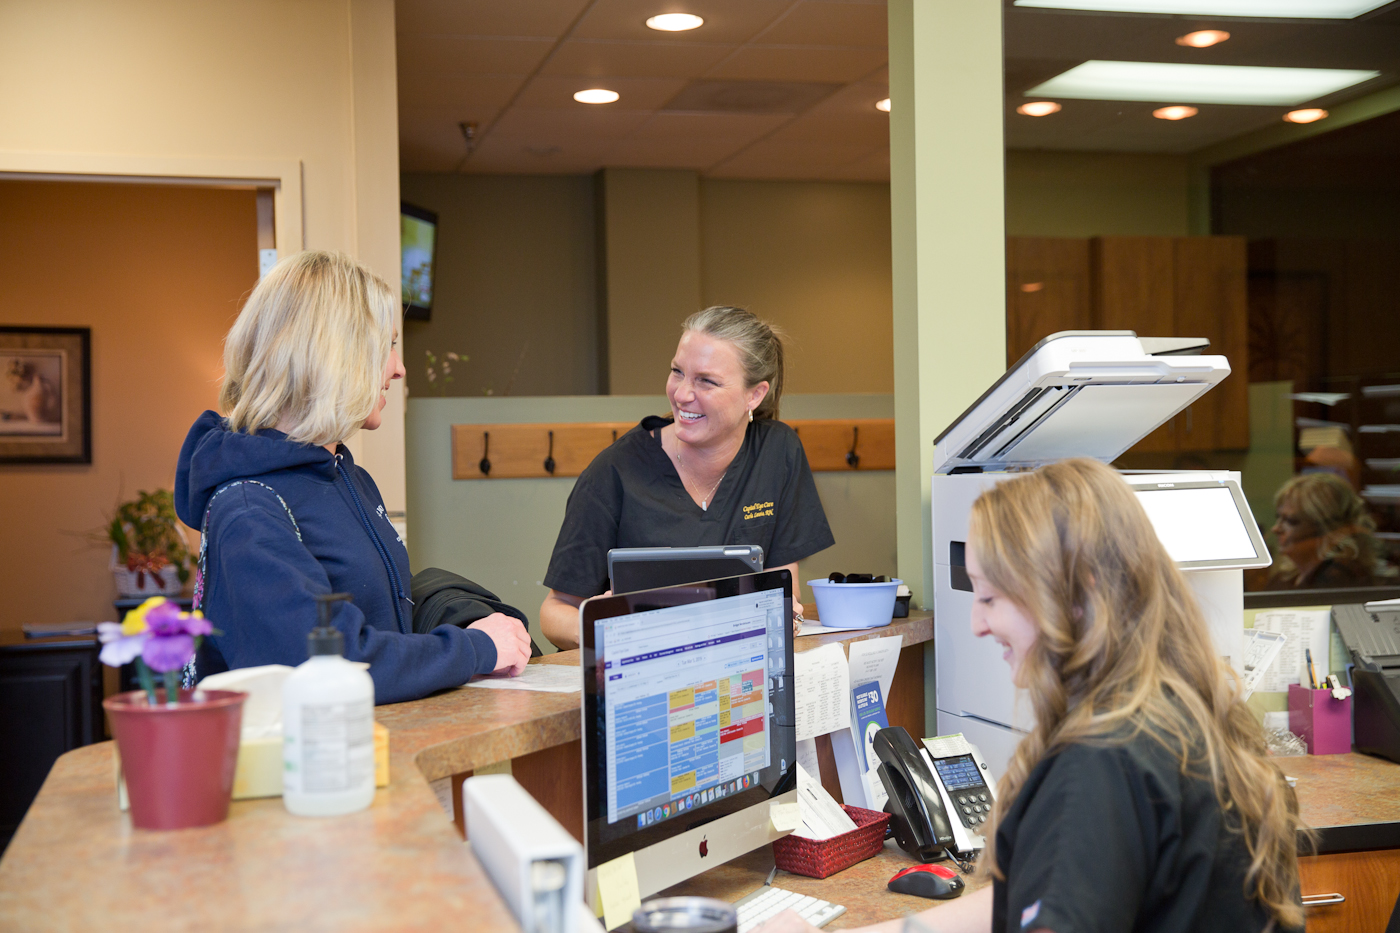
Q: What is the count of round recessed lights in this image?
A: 7